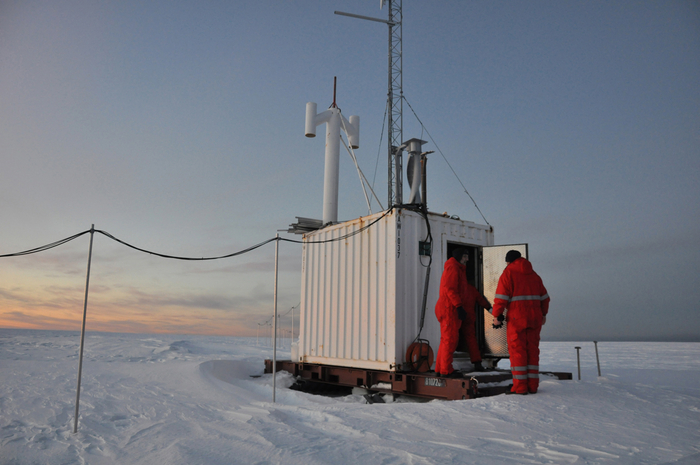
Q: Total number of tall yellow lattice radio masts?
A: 0